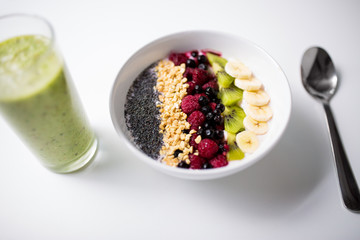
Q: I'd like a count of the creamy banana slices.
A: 6